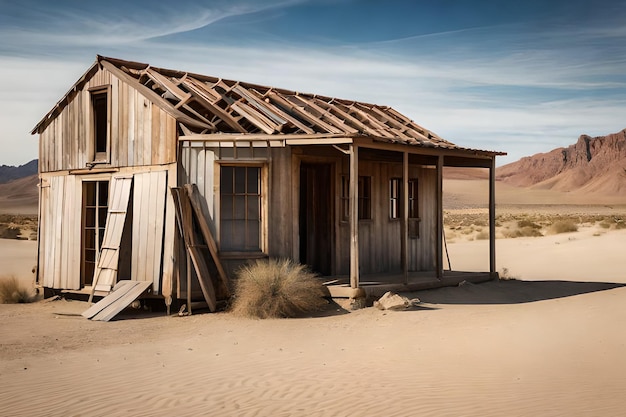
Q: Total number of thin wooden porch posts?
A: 4